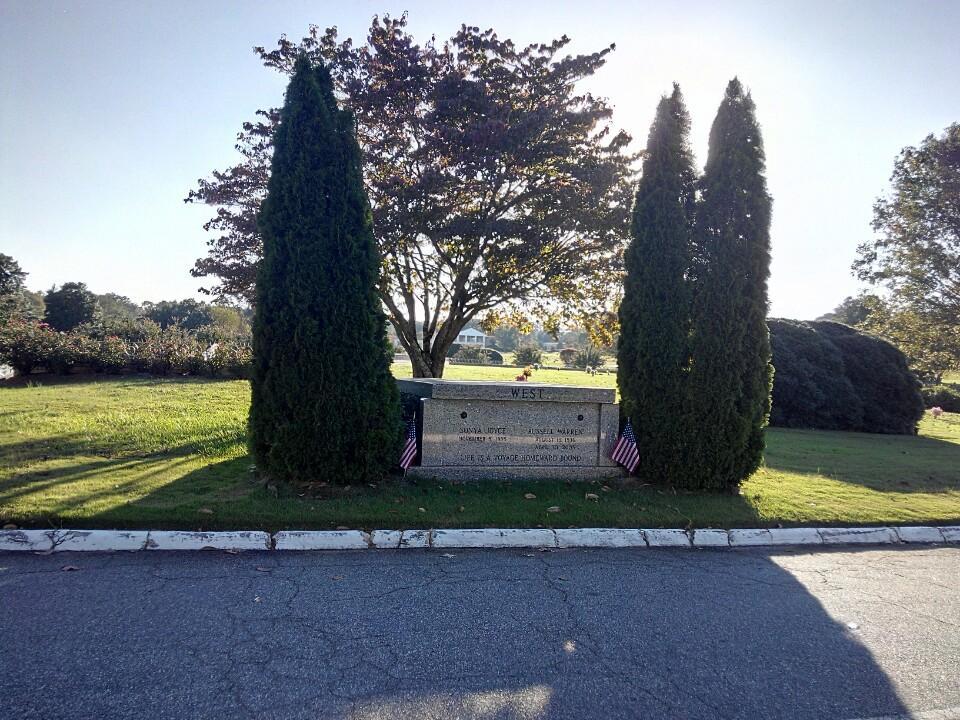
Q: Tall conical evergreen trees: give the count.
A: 3